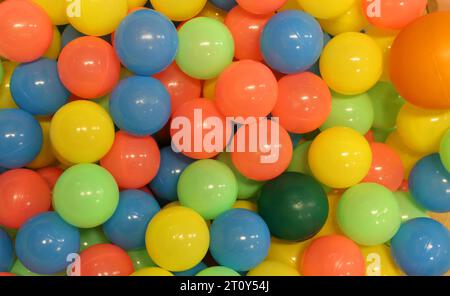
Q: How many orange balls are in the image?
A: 1